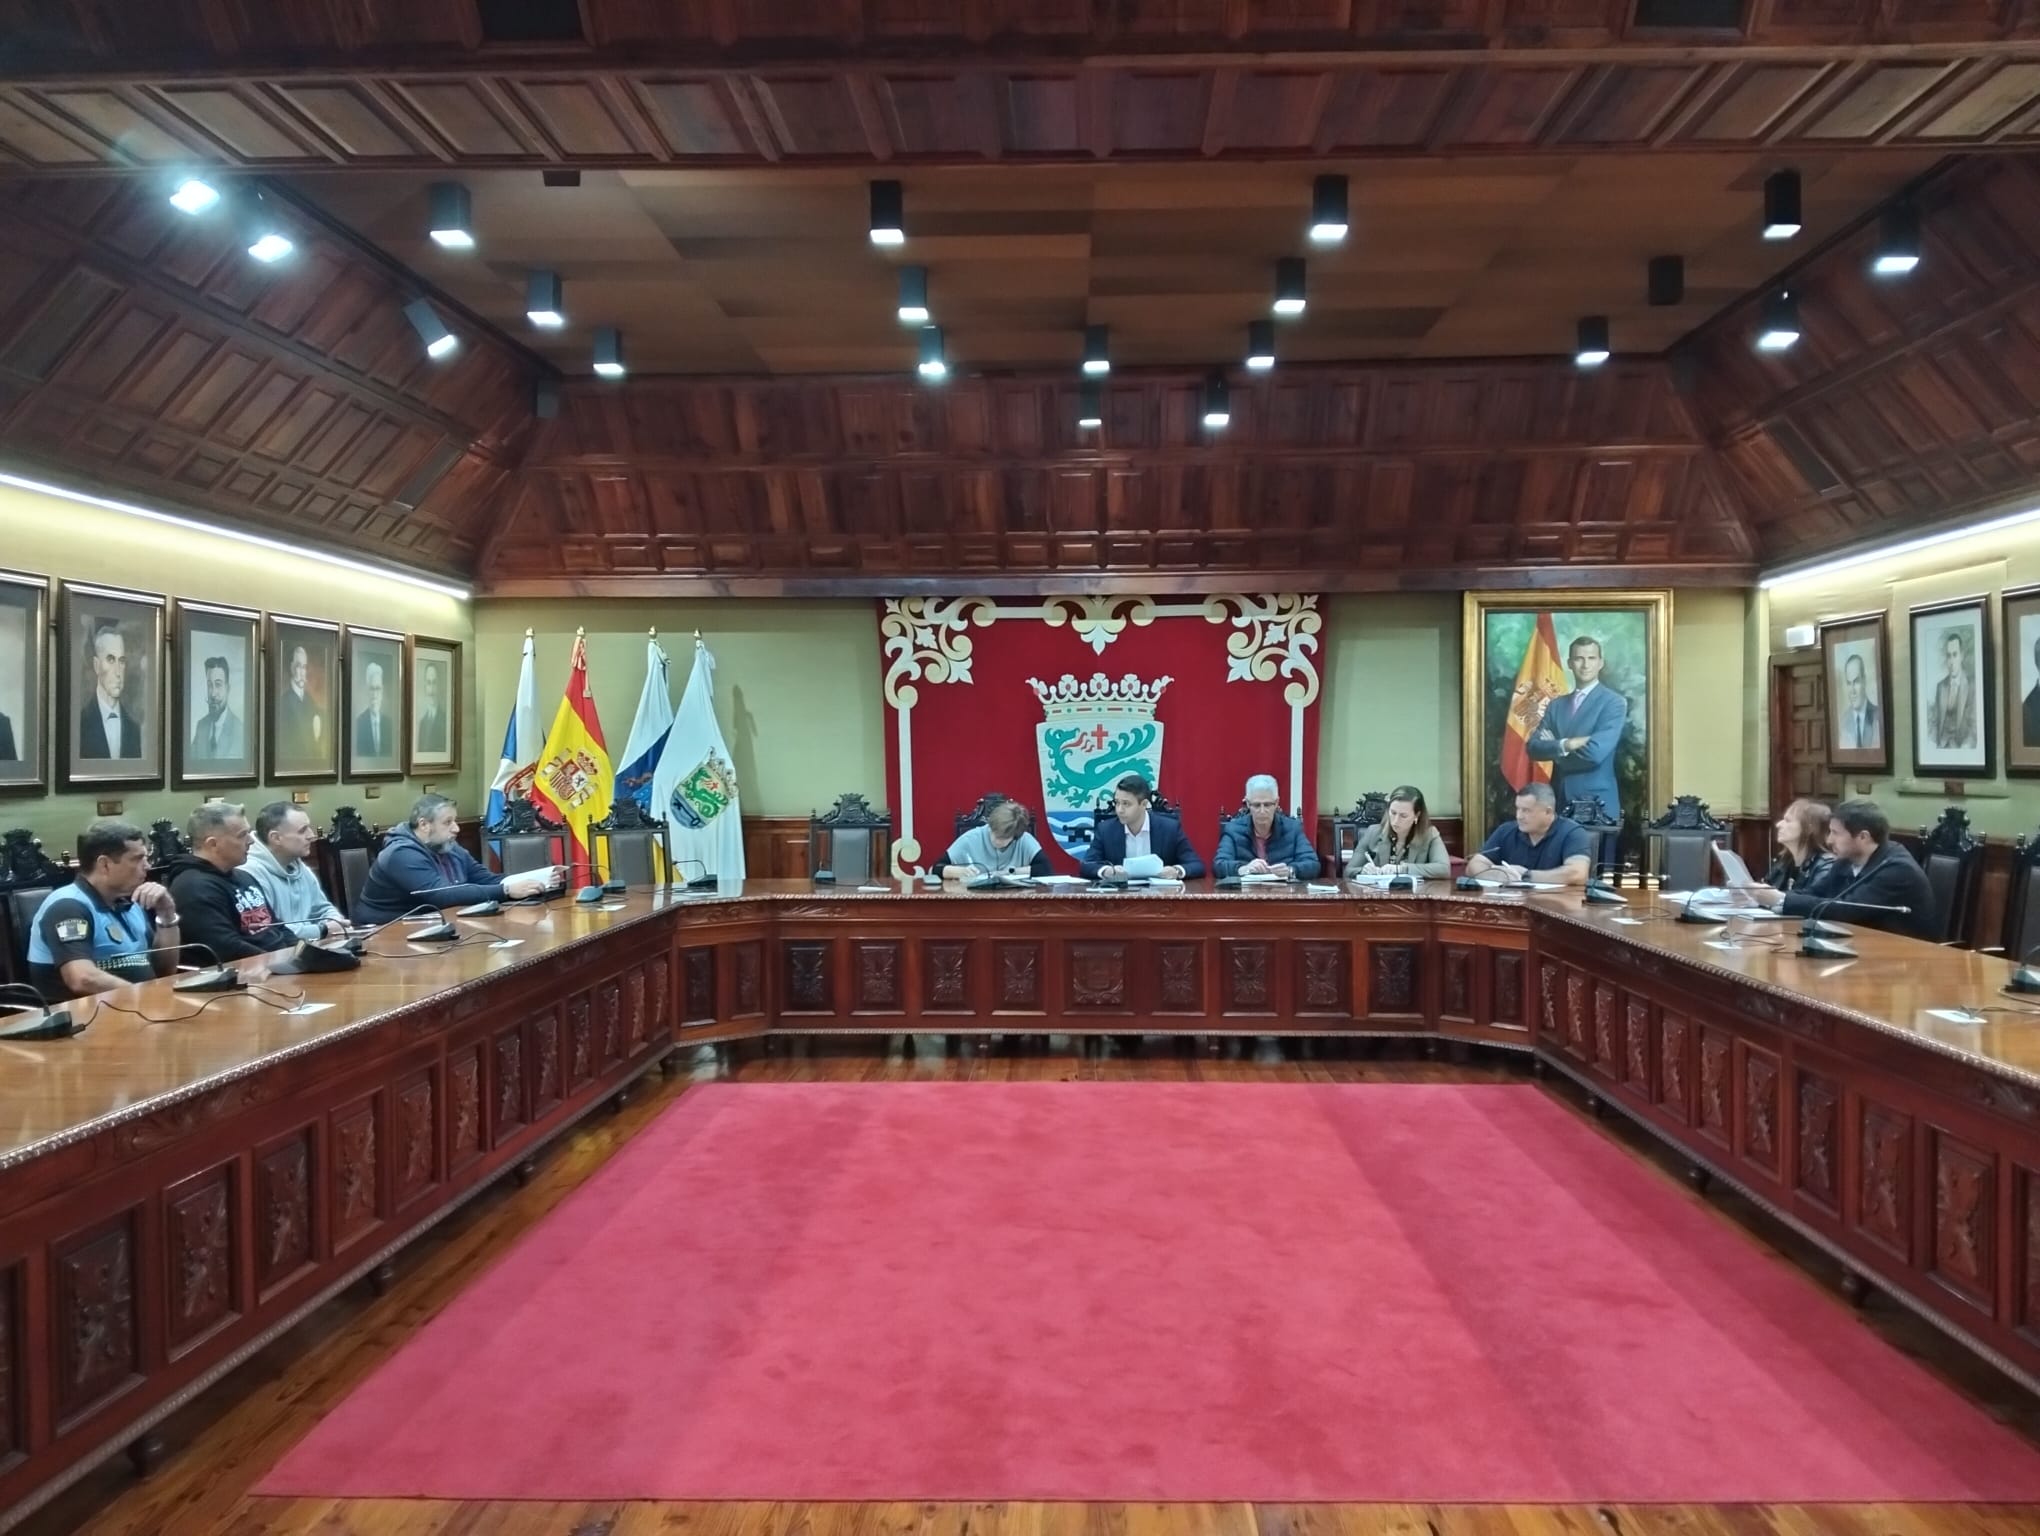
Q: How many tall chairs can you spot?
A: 14